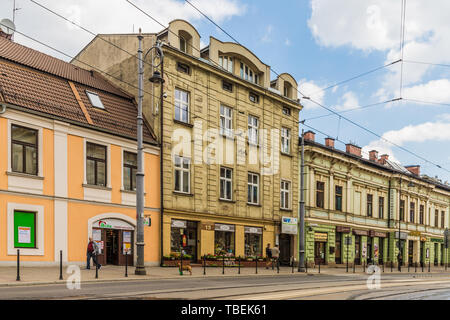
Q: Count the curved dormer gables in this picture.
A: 3